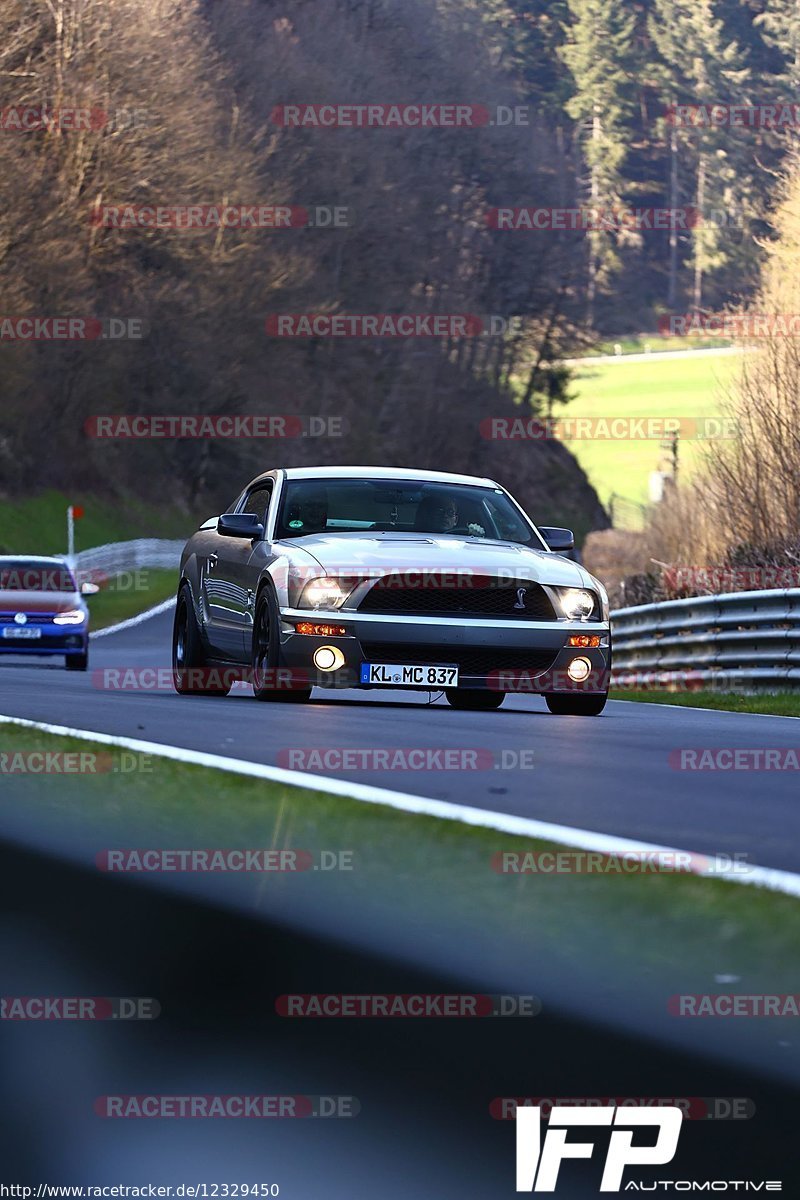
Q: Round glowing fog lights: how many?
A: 2